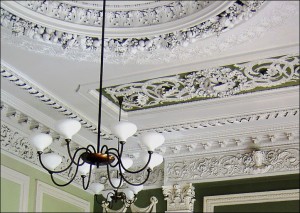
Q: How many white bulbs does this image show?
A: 13